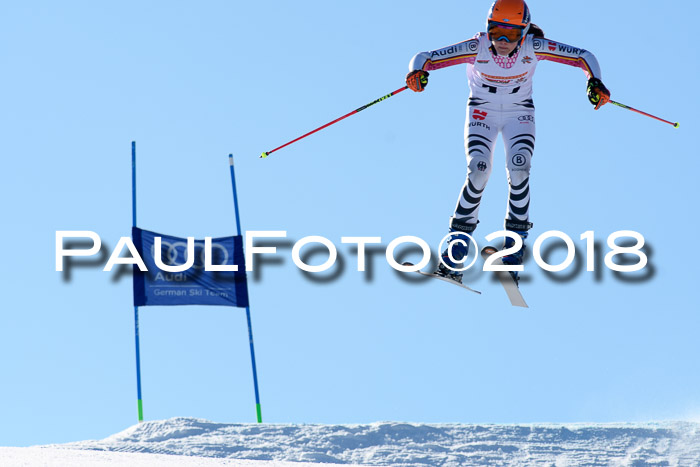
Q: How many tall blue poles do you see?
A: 2